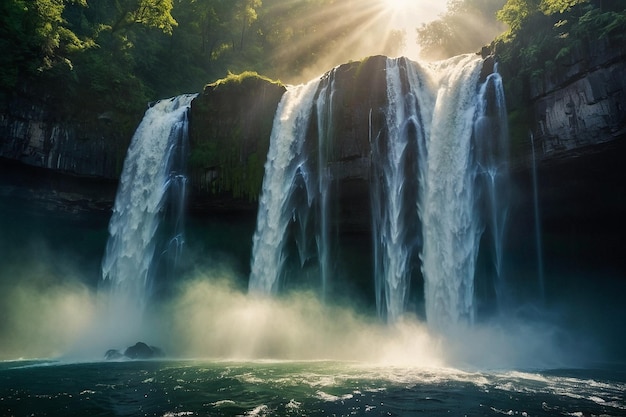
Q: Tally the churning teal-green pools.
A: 1